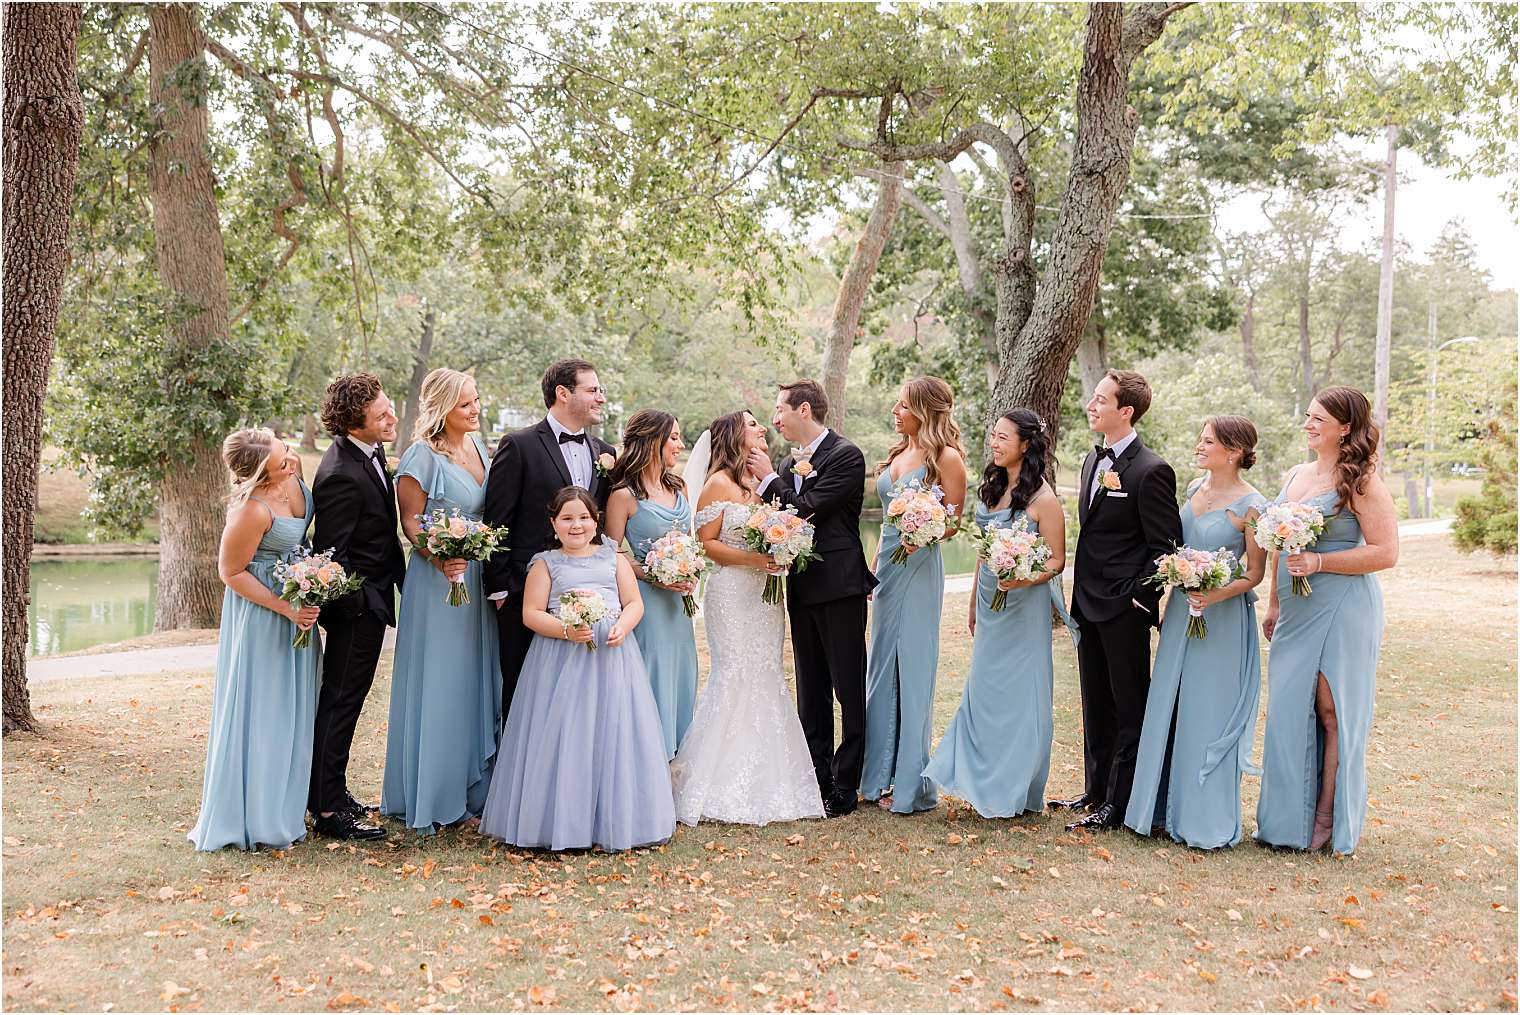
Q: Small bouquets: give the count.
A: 1